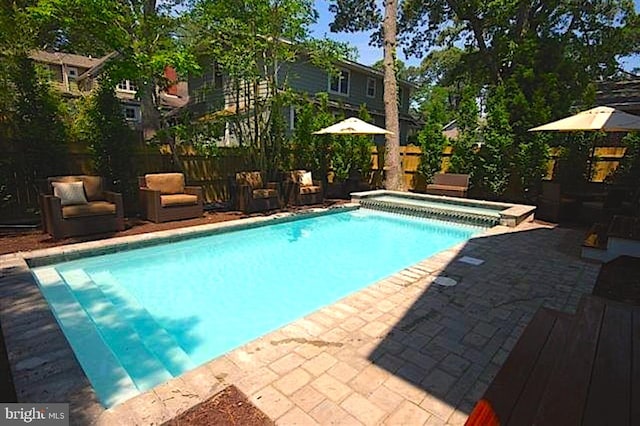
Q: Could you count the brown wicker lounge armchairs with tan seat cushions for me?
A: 4